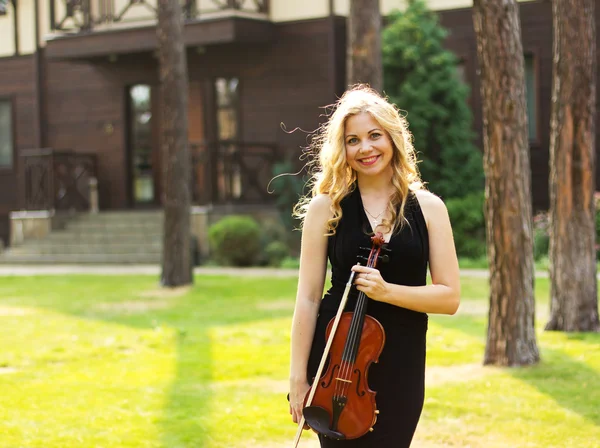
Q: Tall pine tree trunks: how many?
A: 4